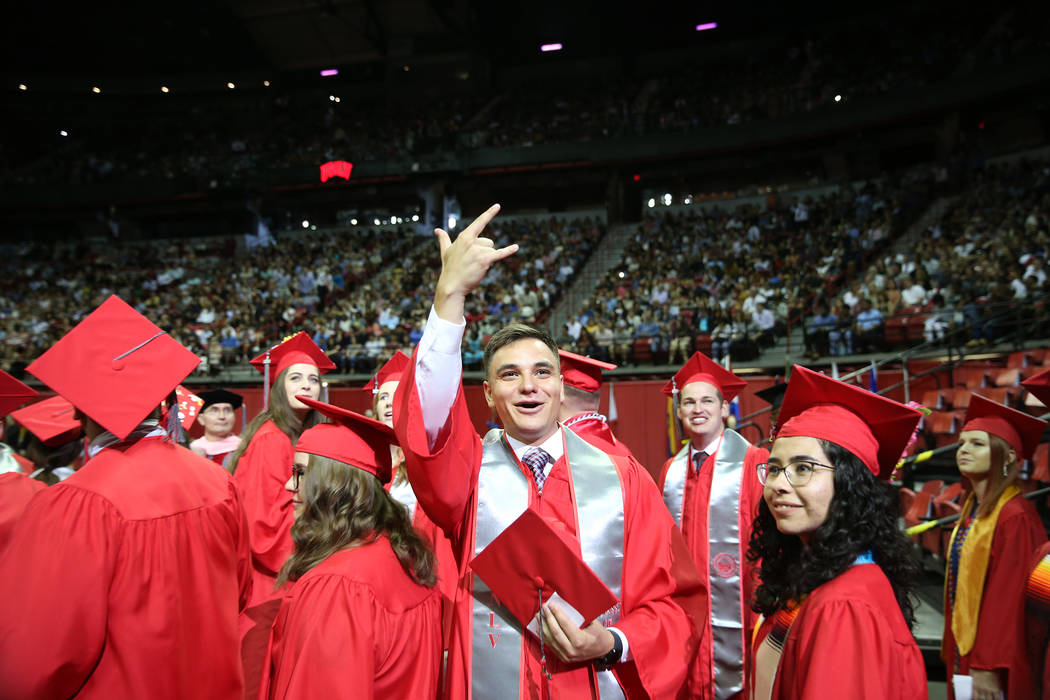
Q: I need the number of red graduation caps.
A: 13